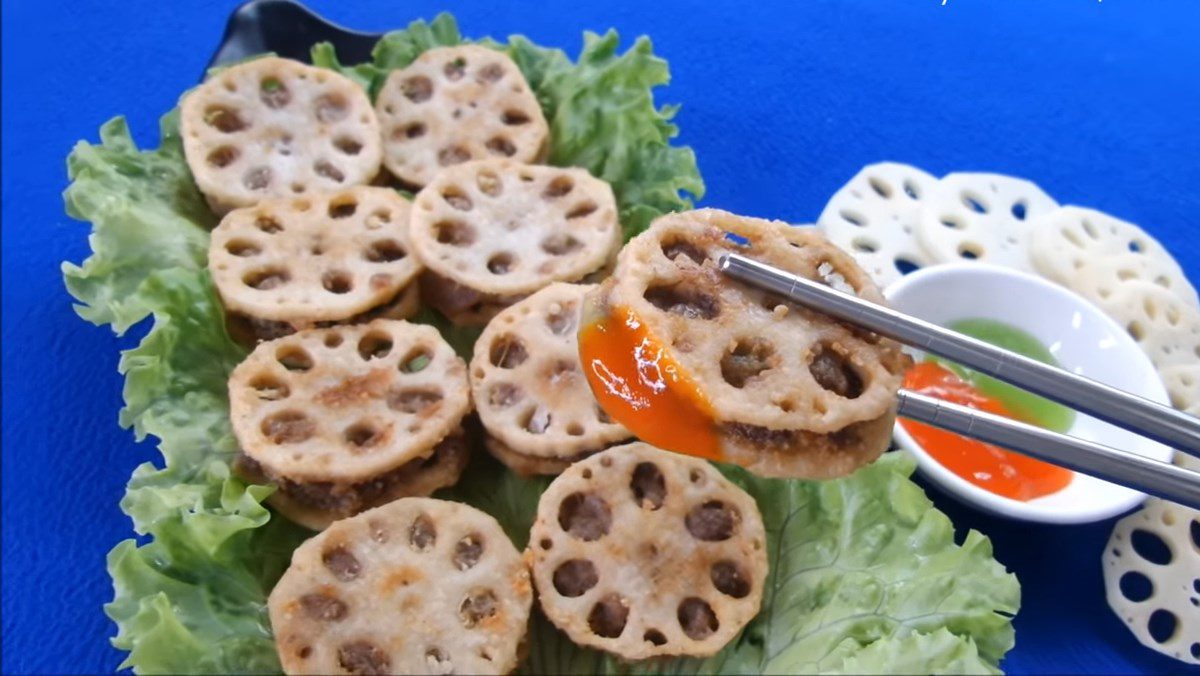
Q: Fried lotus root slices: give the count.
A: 9